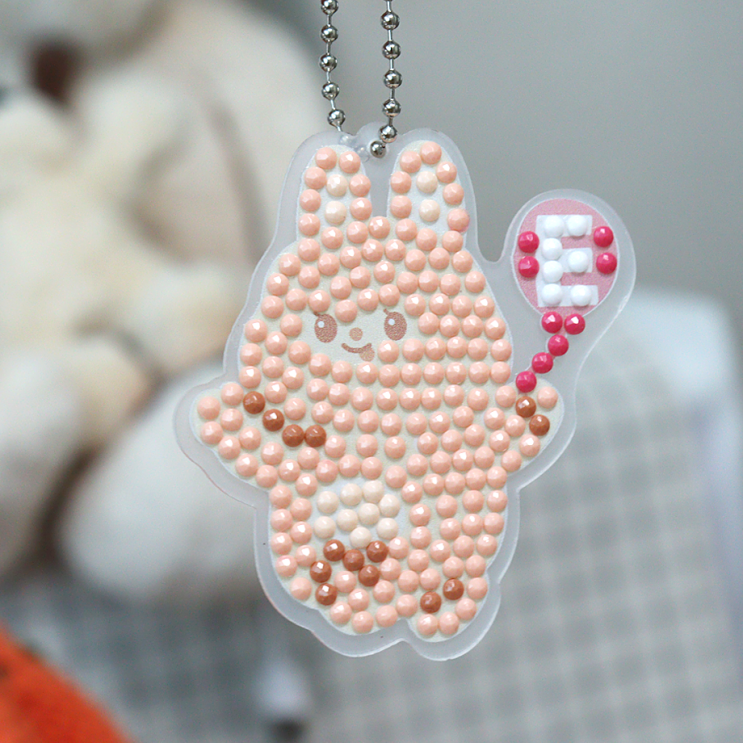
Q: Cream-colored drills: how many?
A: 13